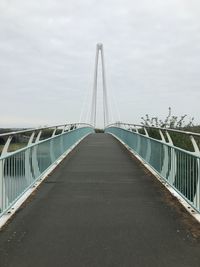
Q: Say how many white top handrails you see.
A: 2